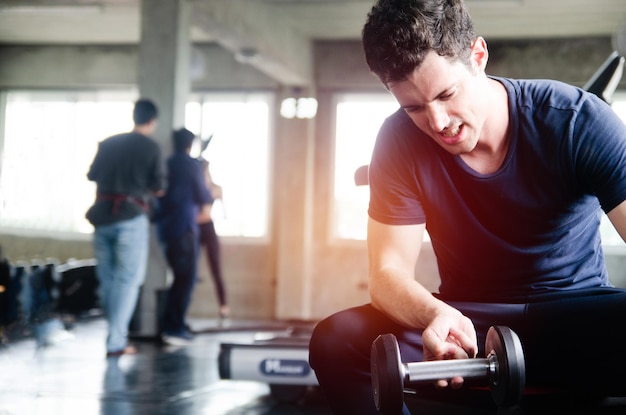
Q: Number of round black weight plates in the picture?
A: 2